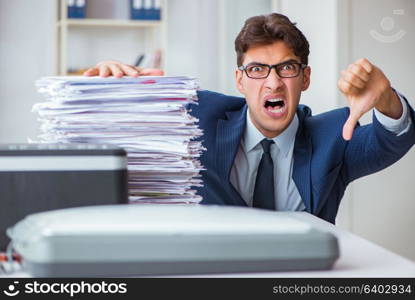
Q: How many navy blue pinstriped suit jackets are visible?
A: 1